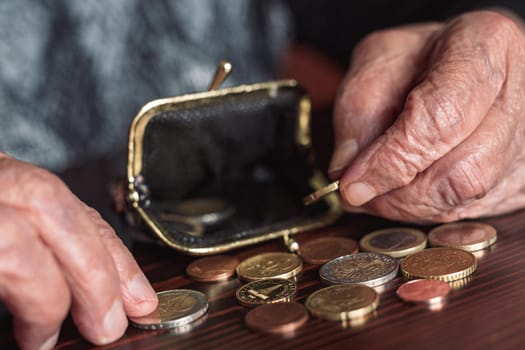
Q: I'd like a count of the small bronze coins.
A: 4